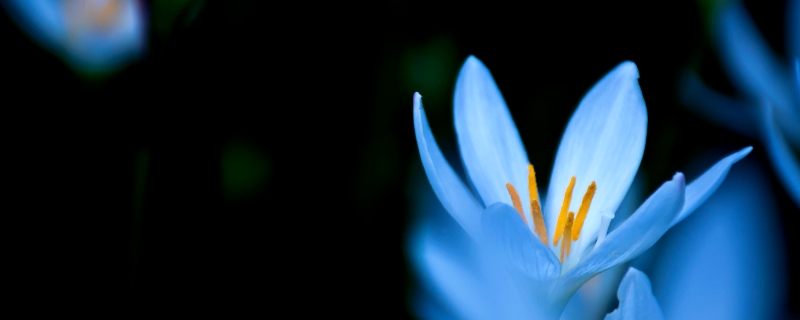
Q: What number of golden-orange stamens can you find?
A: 6